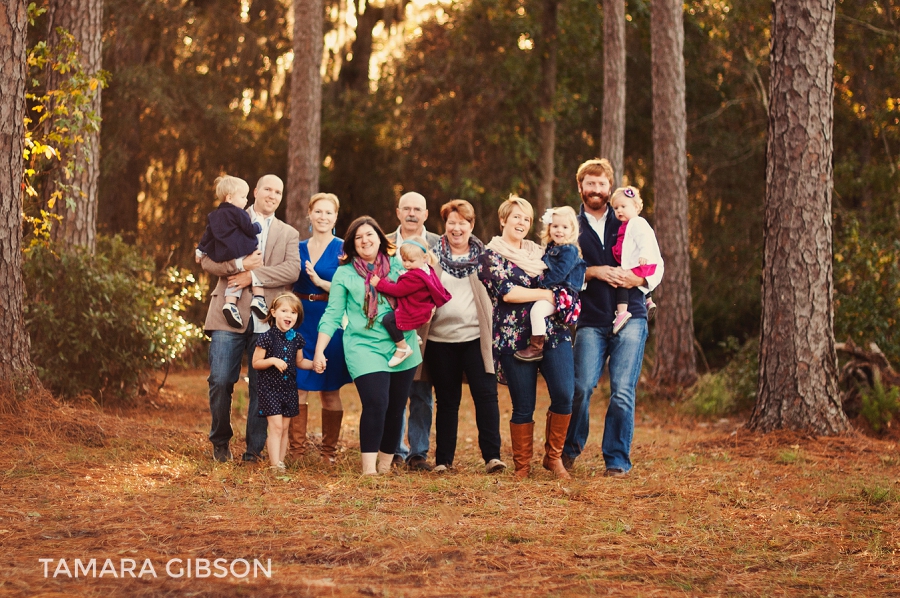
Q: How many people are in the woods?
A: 12